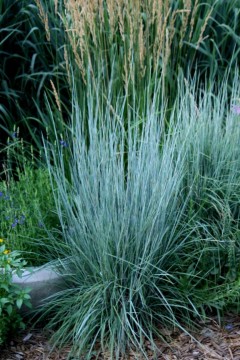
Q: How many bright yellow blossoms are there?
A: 2